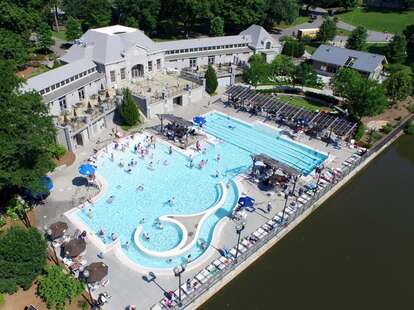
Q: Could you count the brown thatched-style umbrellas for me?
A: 3